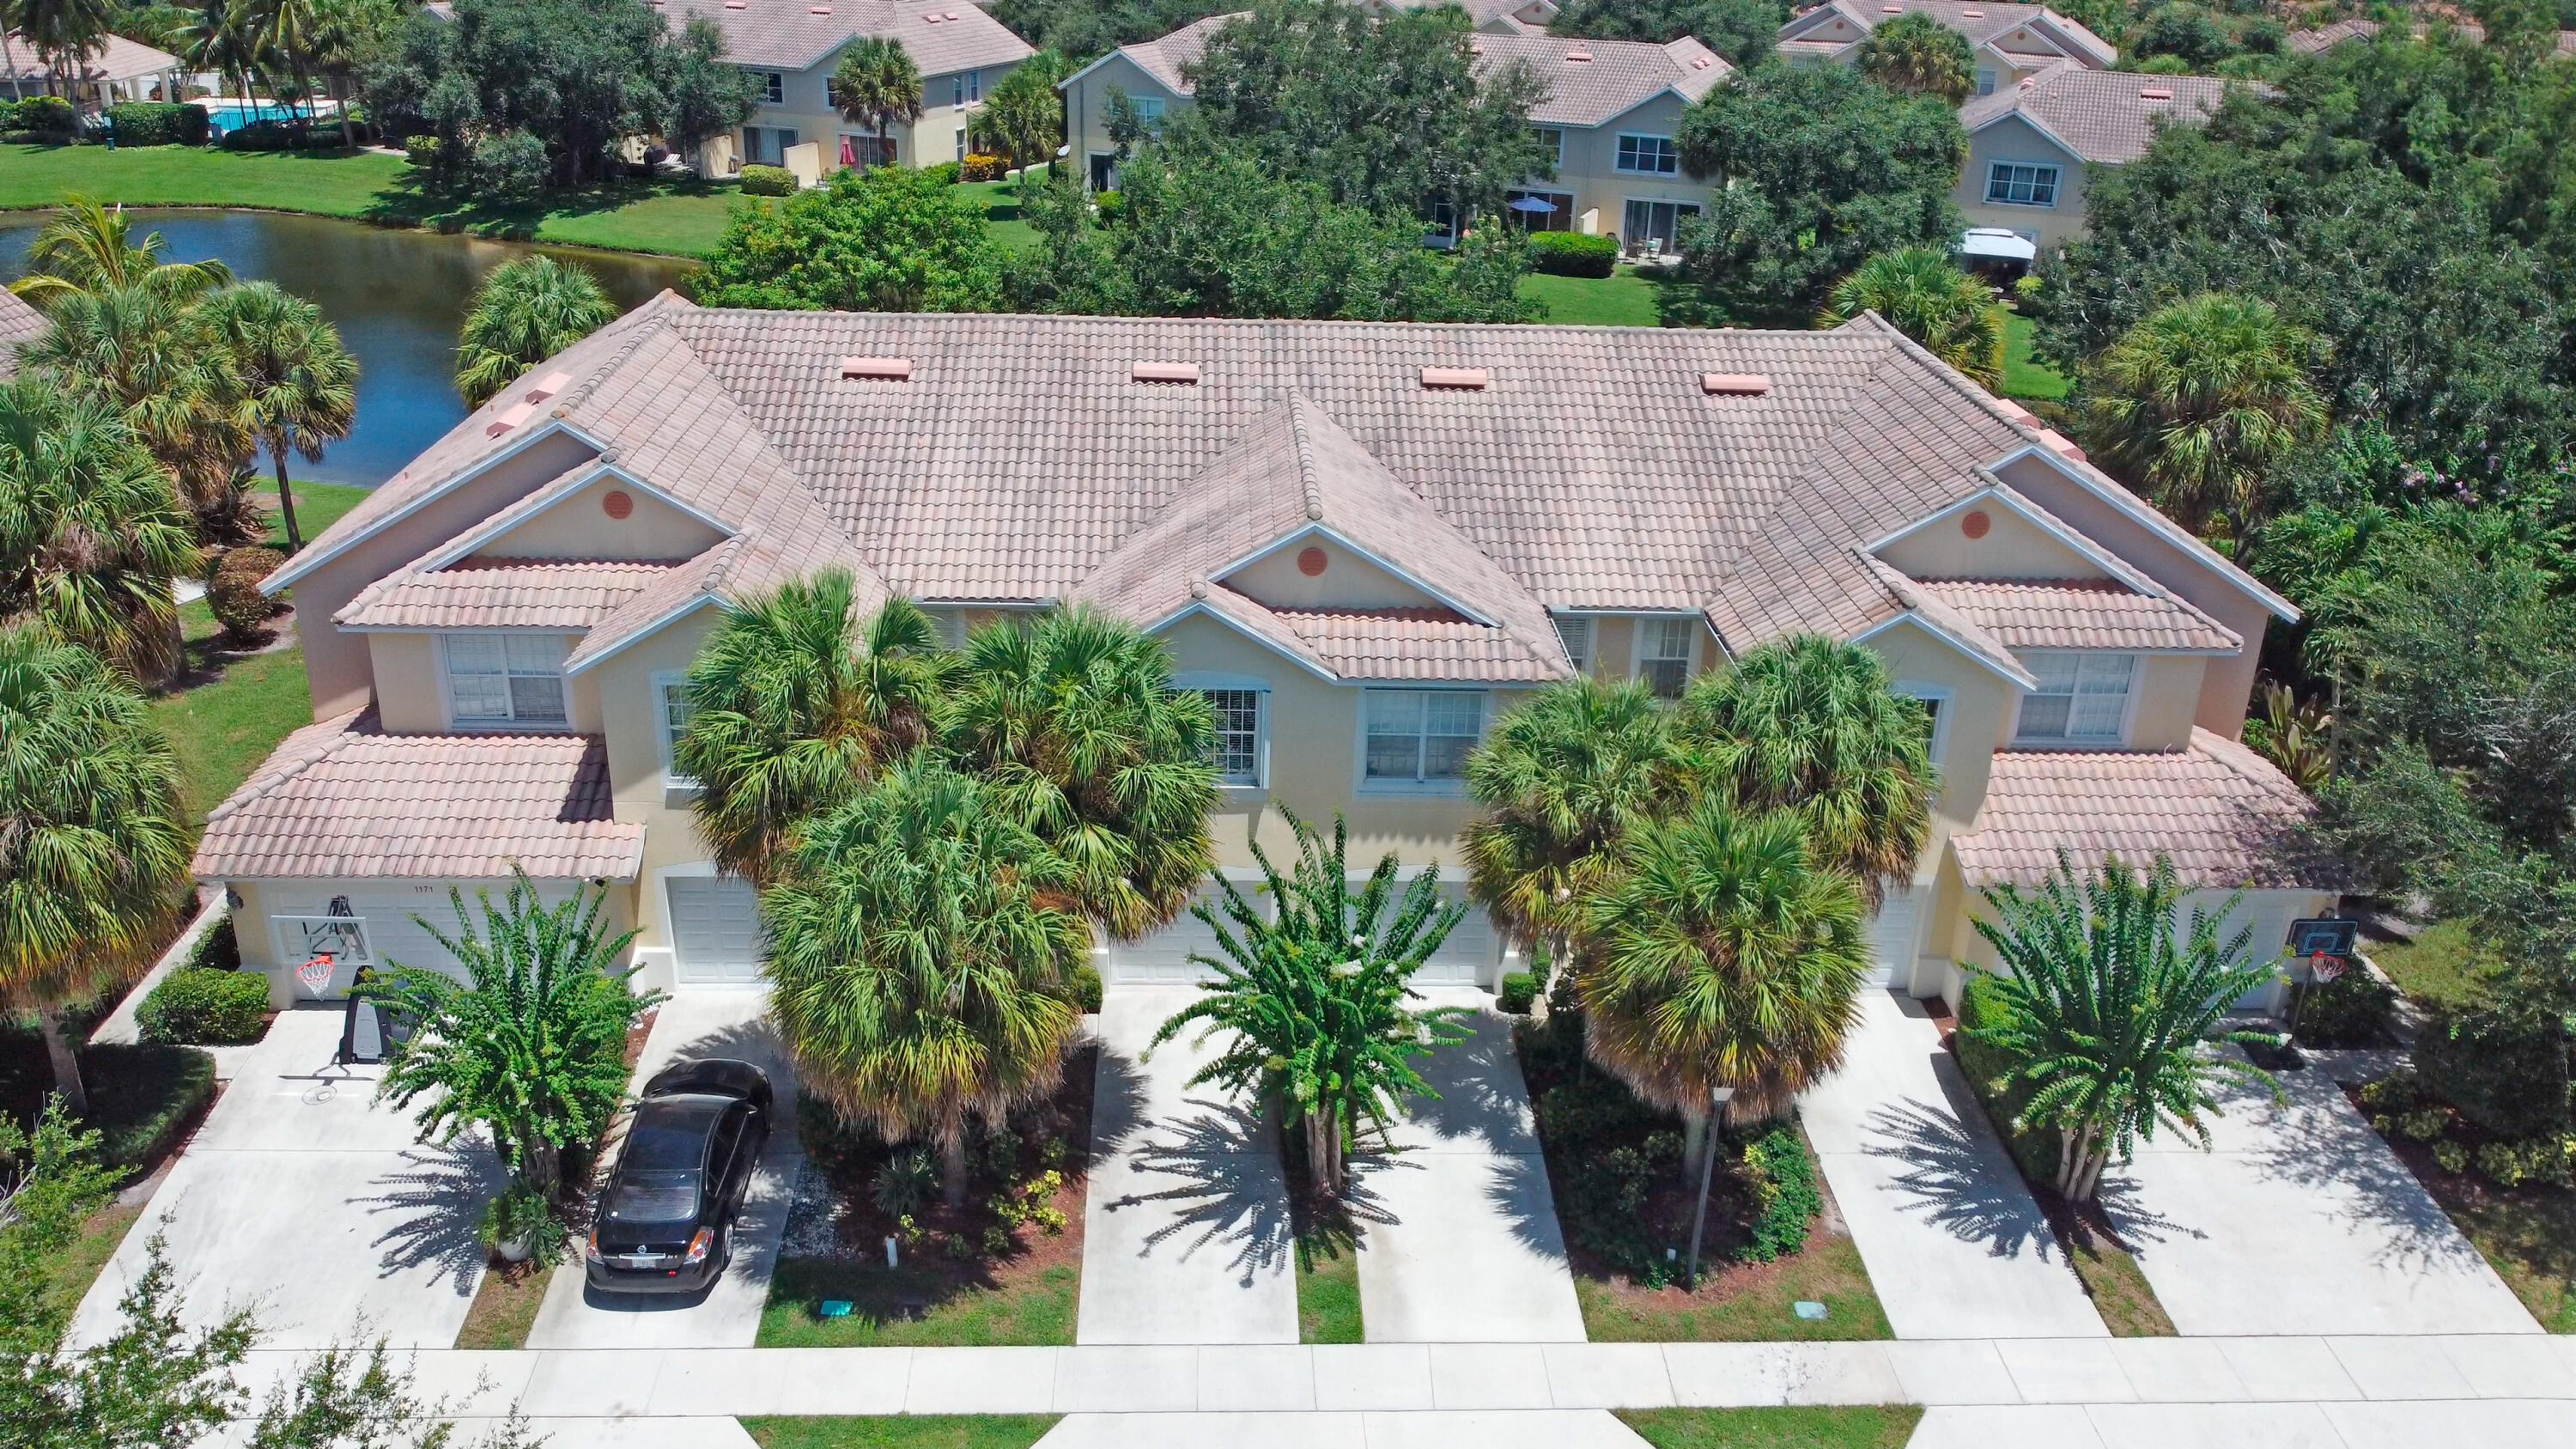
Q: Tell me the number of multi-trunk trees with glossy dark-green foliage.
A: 3